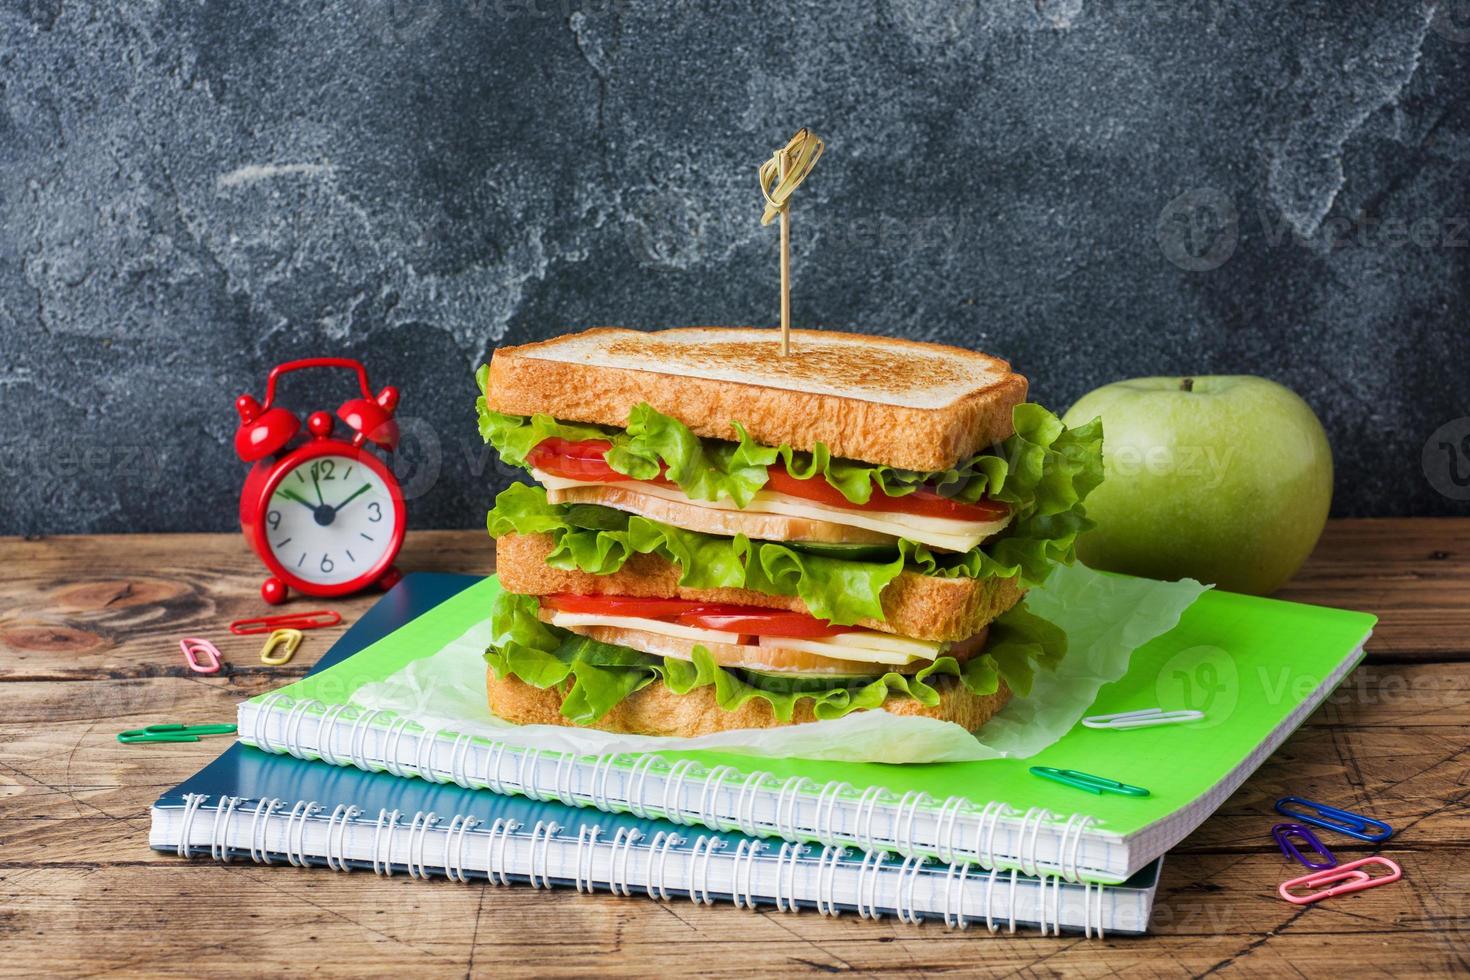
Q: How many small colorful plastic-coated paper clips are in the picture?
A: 9